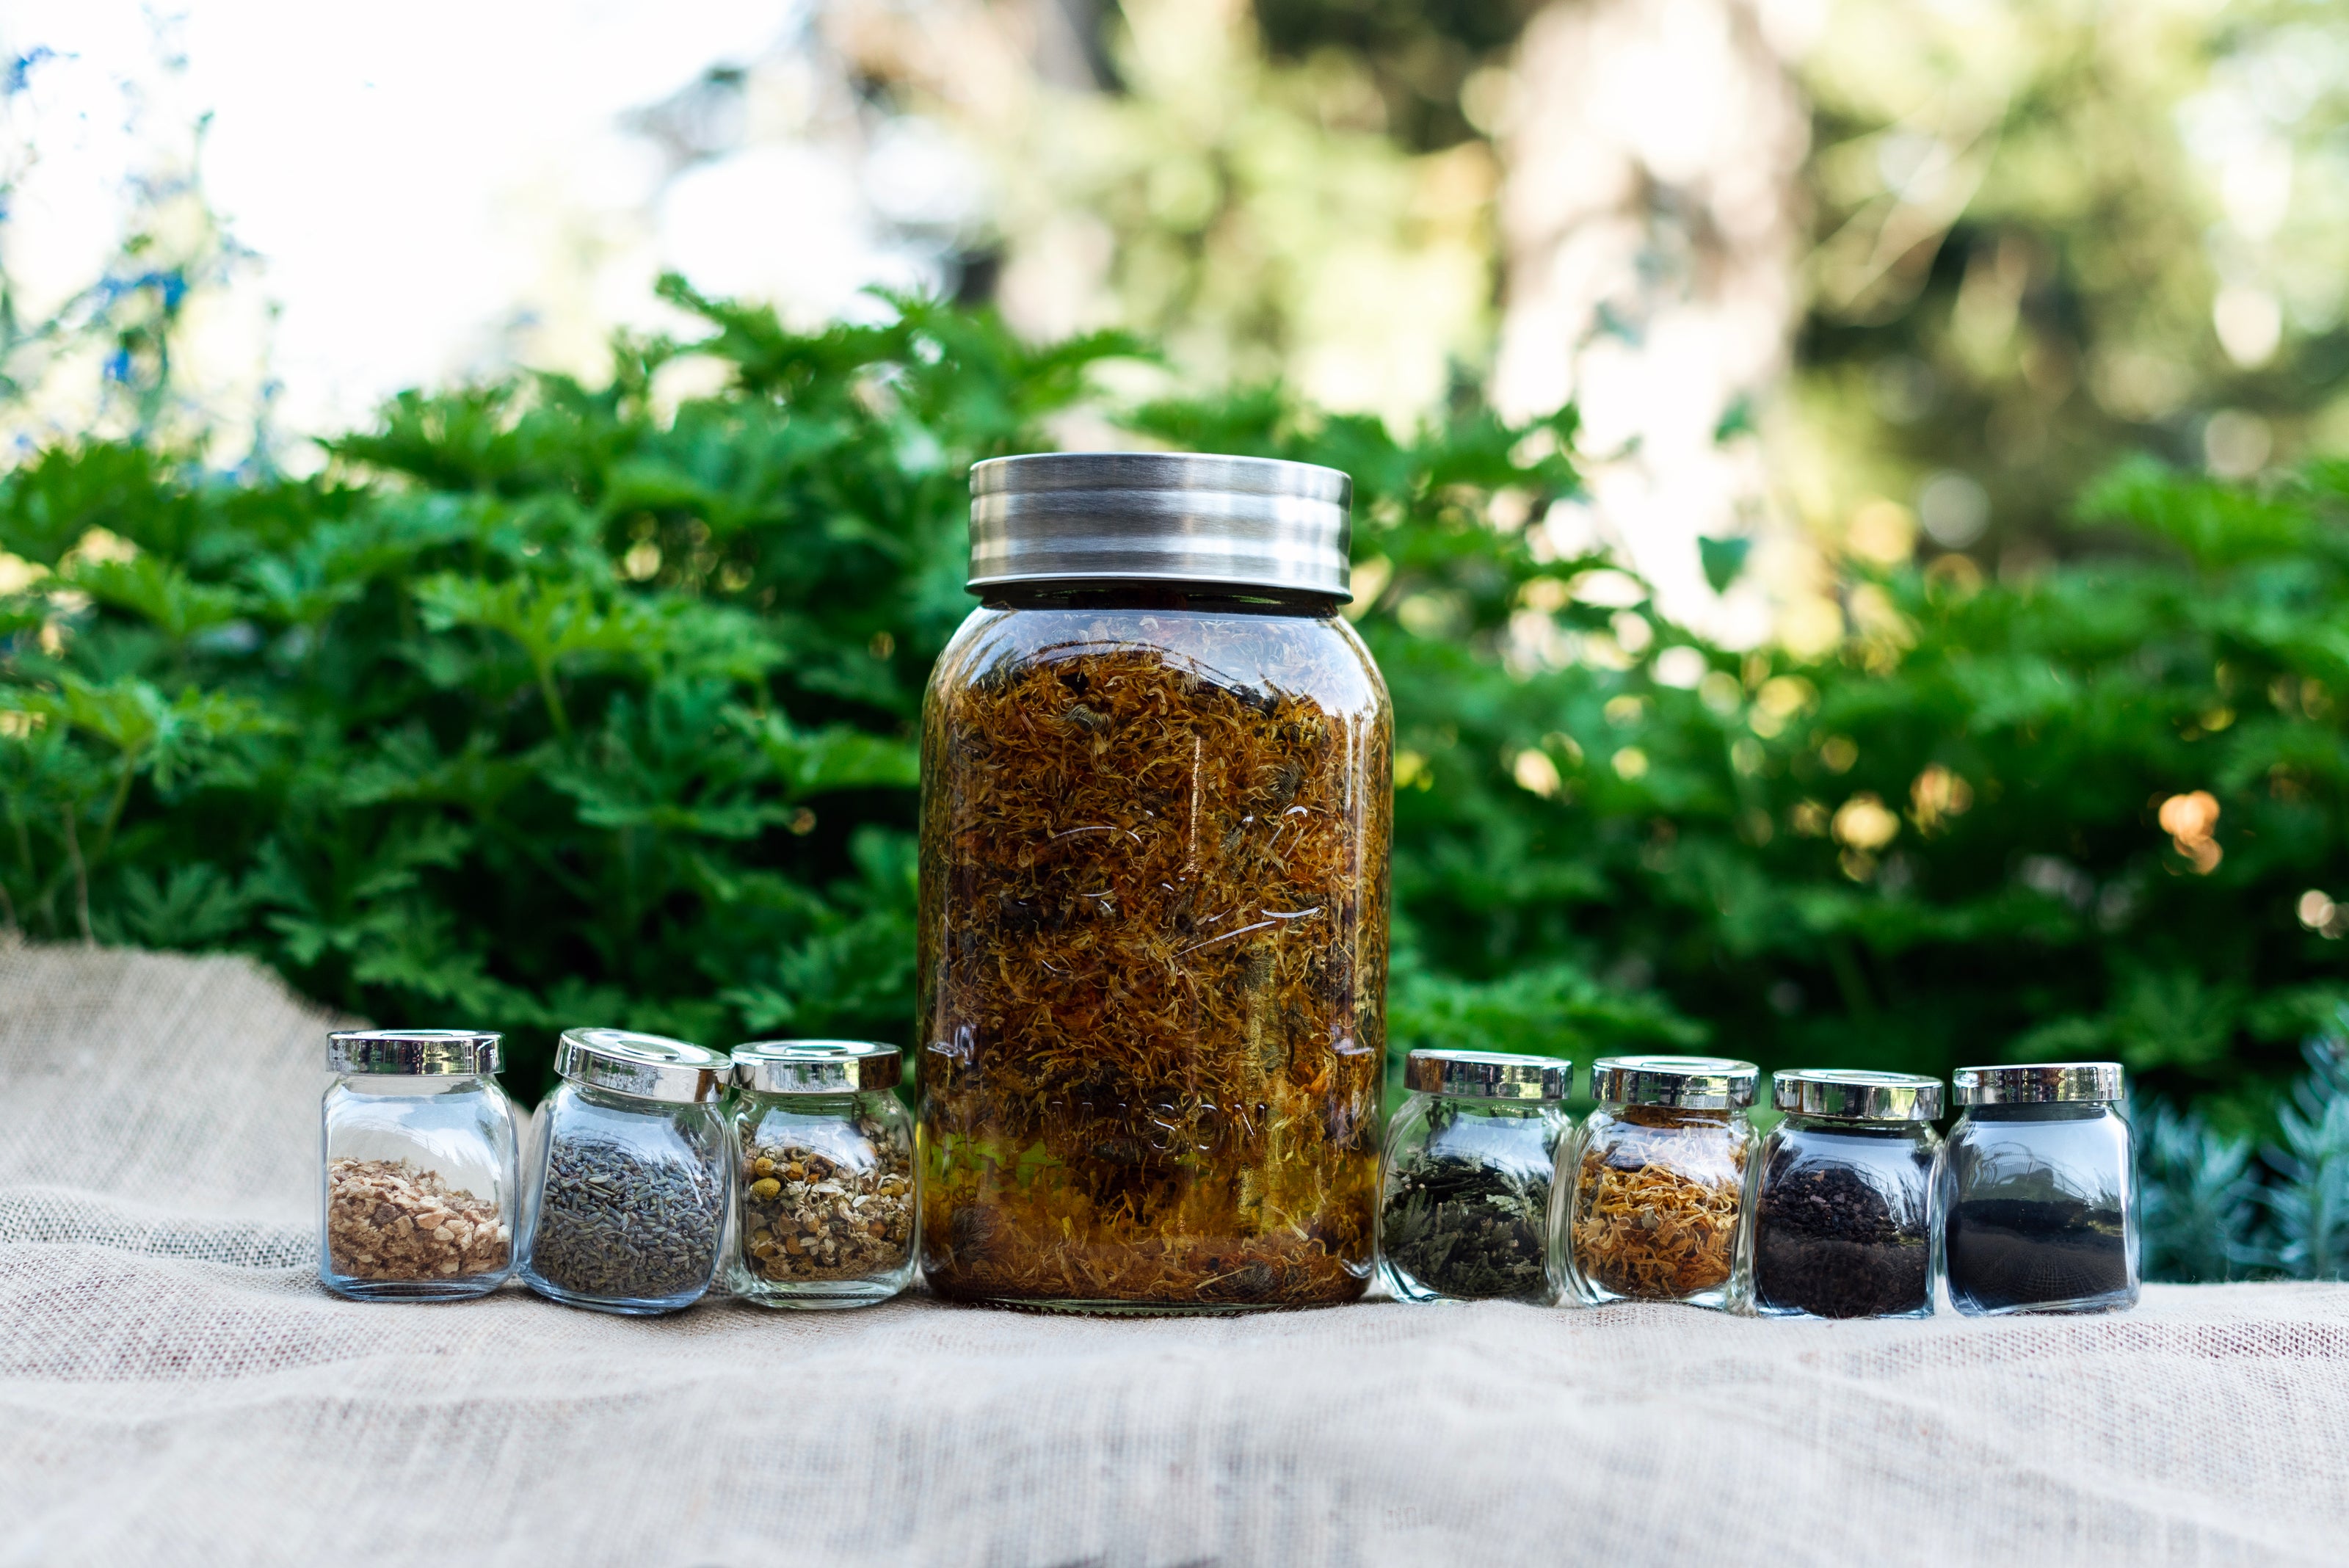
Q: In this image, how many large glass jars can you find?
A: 1